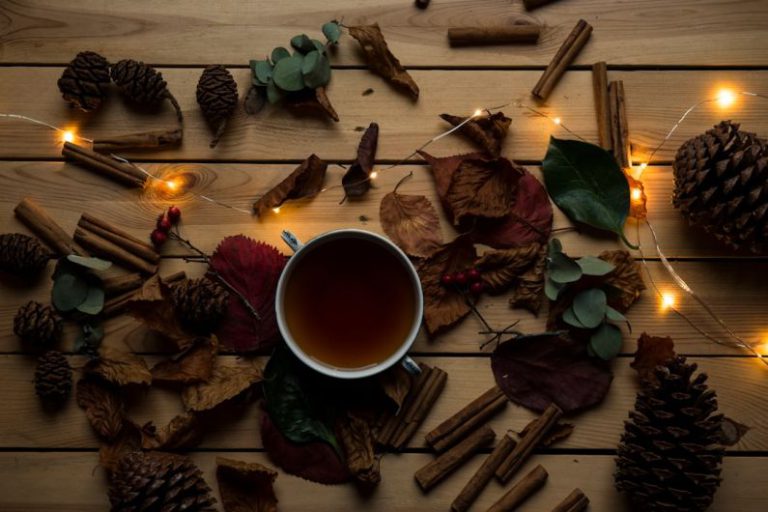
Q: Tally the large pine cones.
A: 3